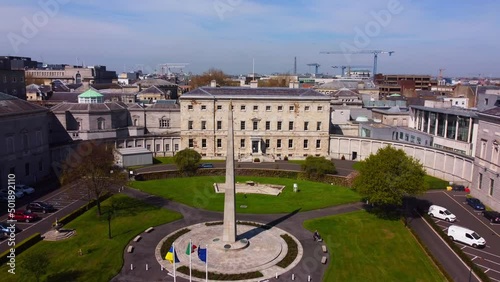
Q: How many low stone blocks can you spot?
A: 6